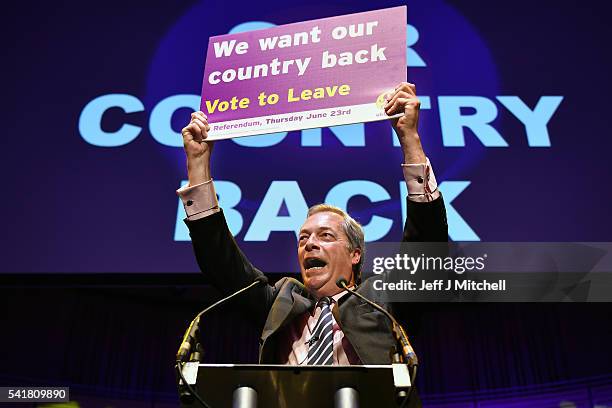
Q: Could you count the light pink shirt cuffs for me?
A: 2